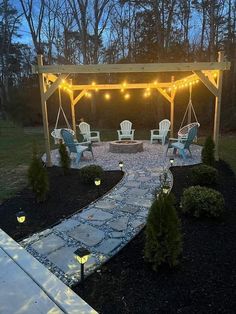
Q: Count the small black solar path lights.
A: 6